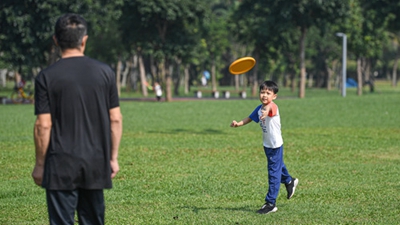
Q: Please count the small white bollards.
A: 4